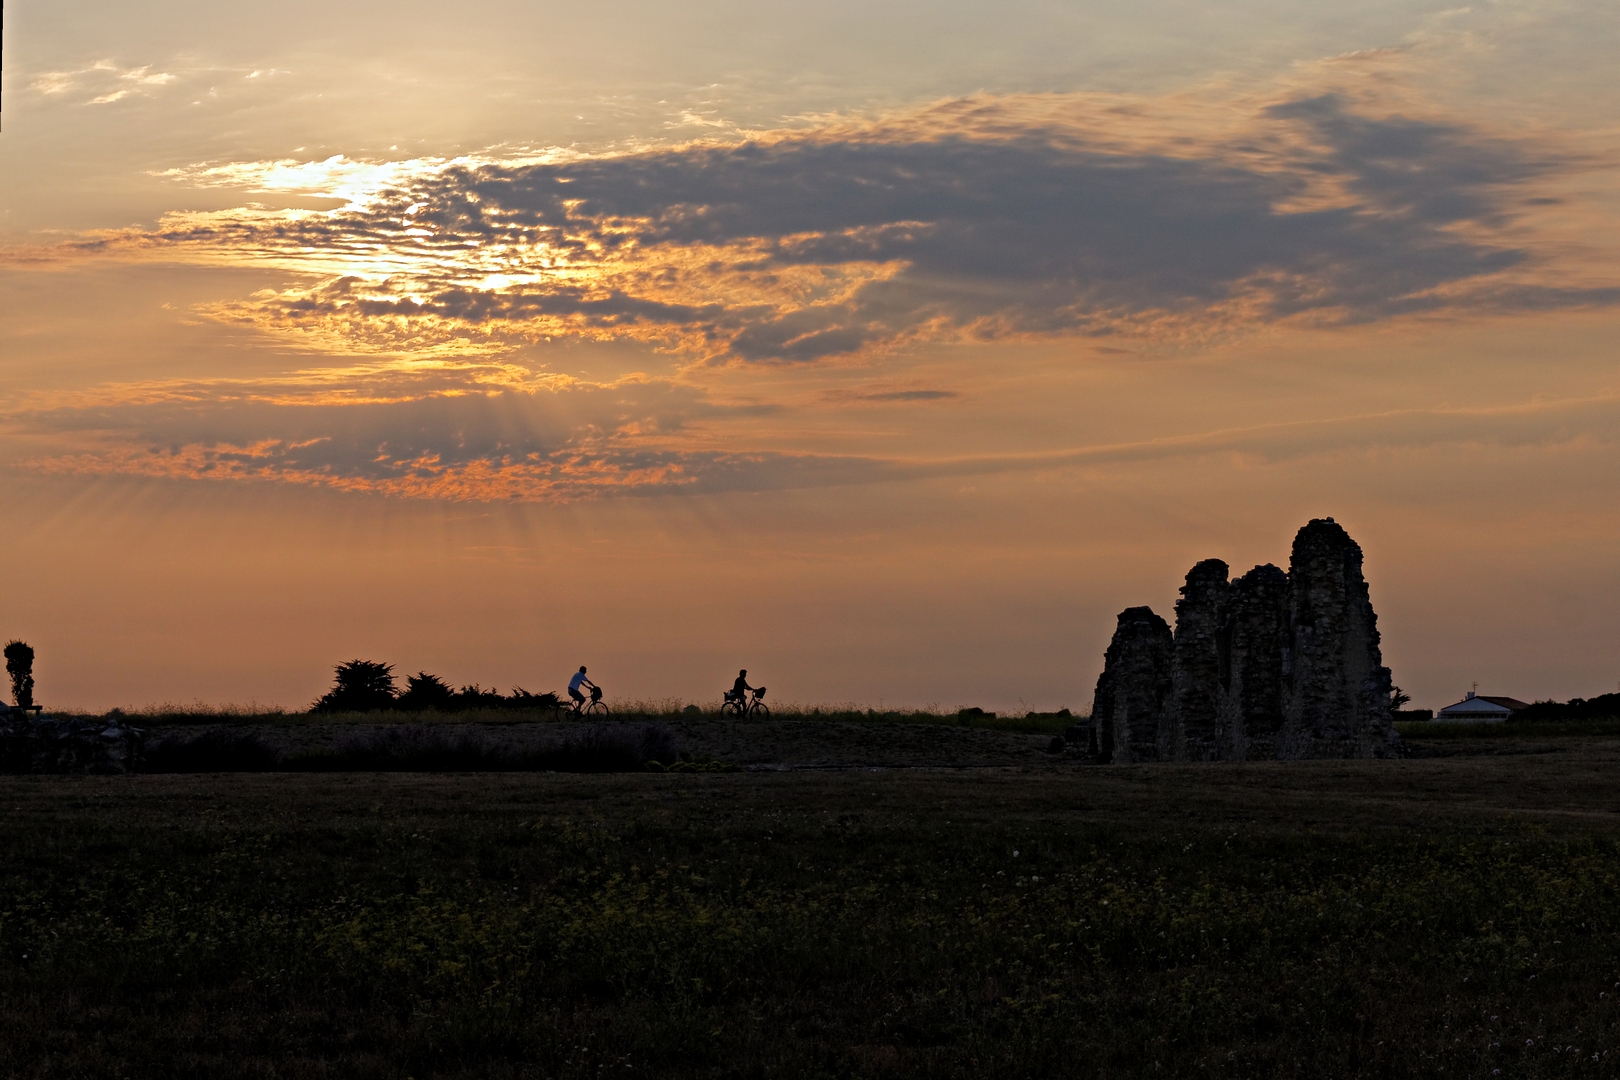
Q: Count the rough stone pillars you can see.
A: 4